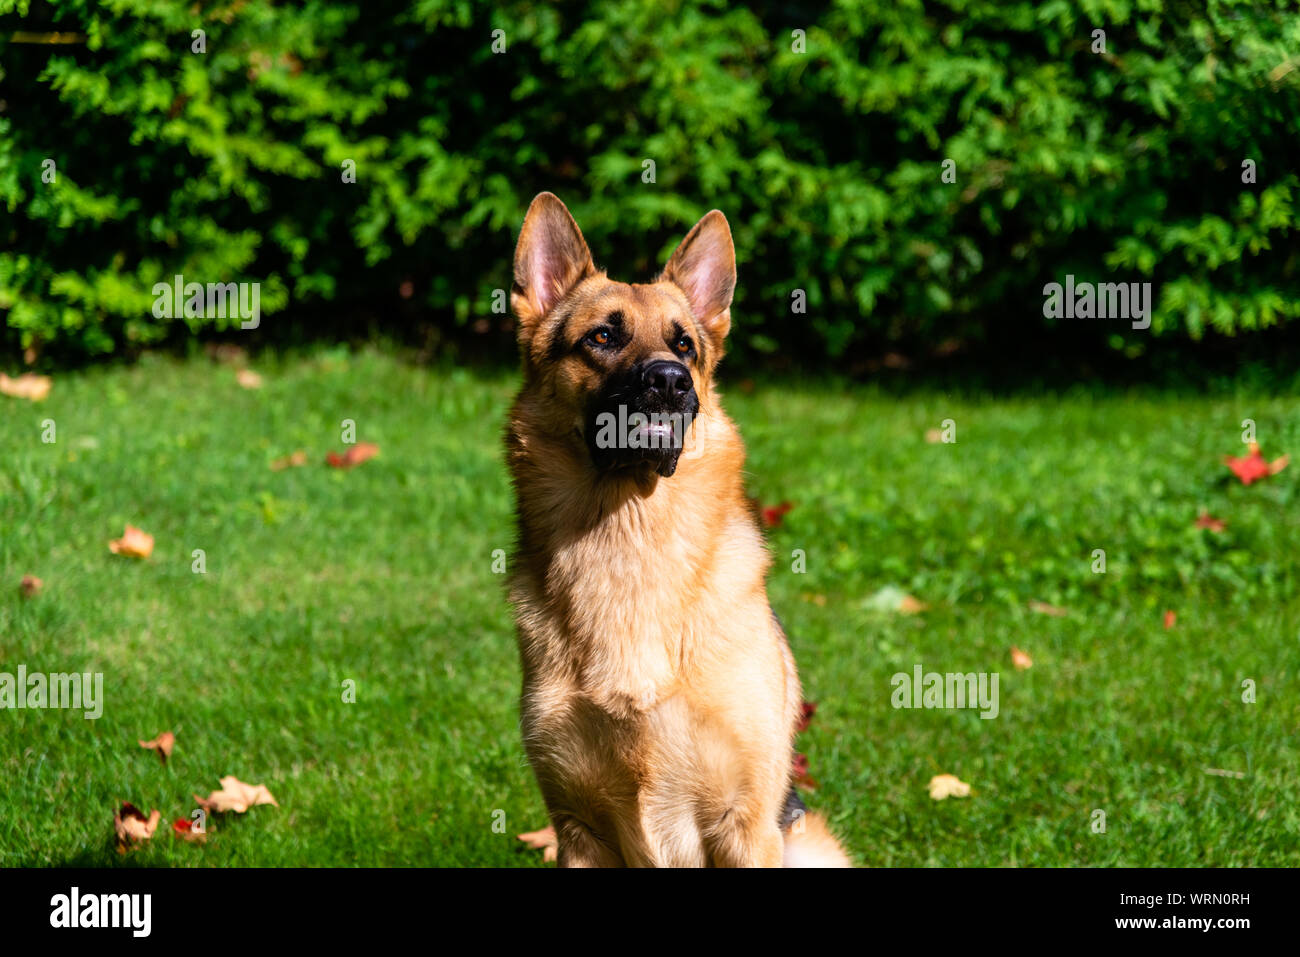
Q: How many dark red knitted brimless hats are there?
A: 0